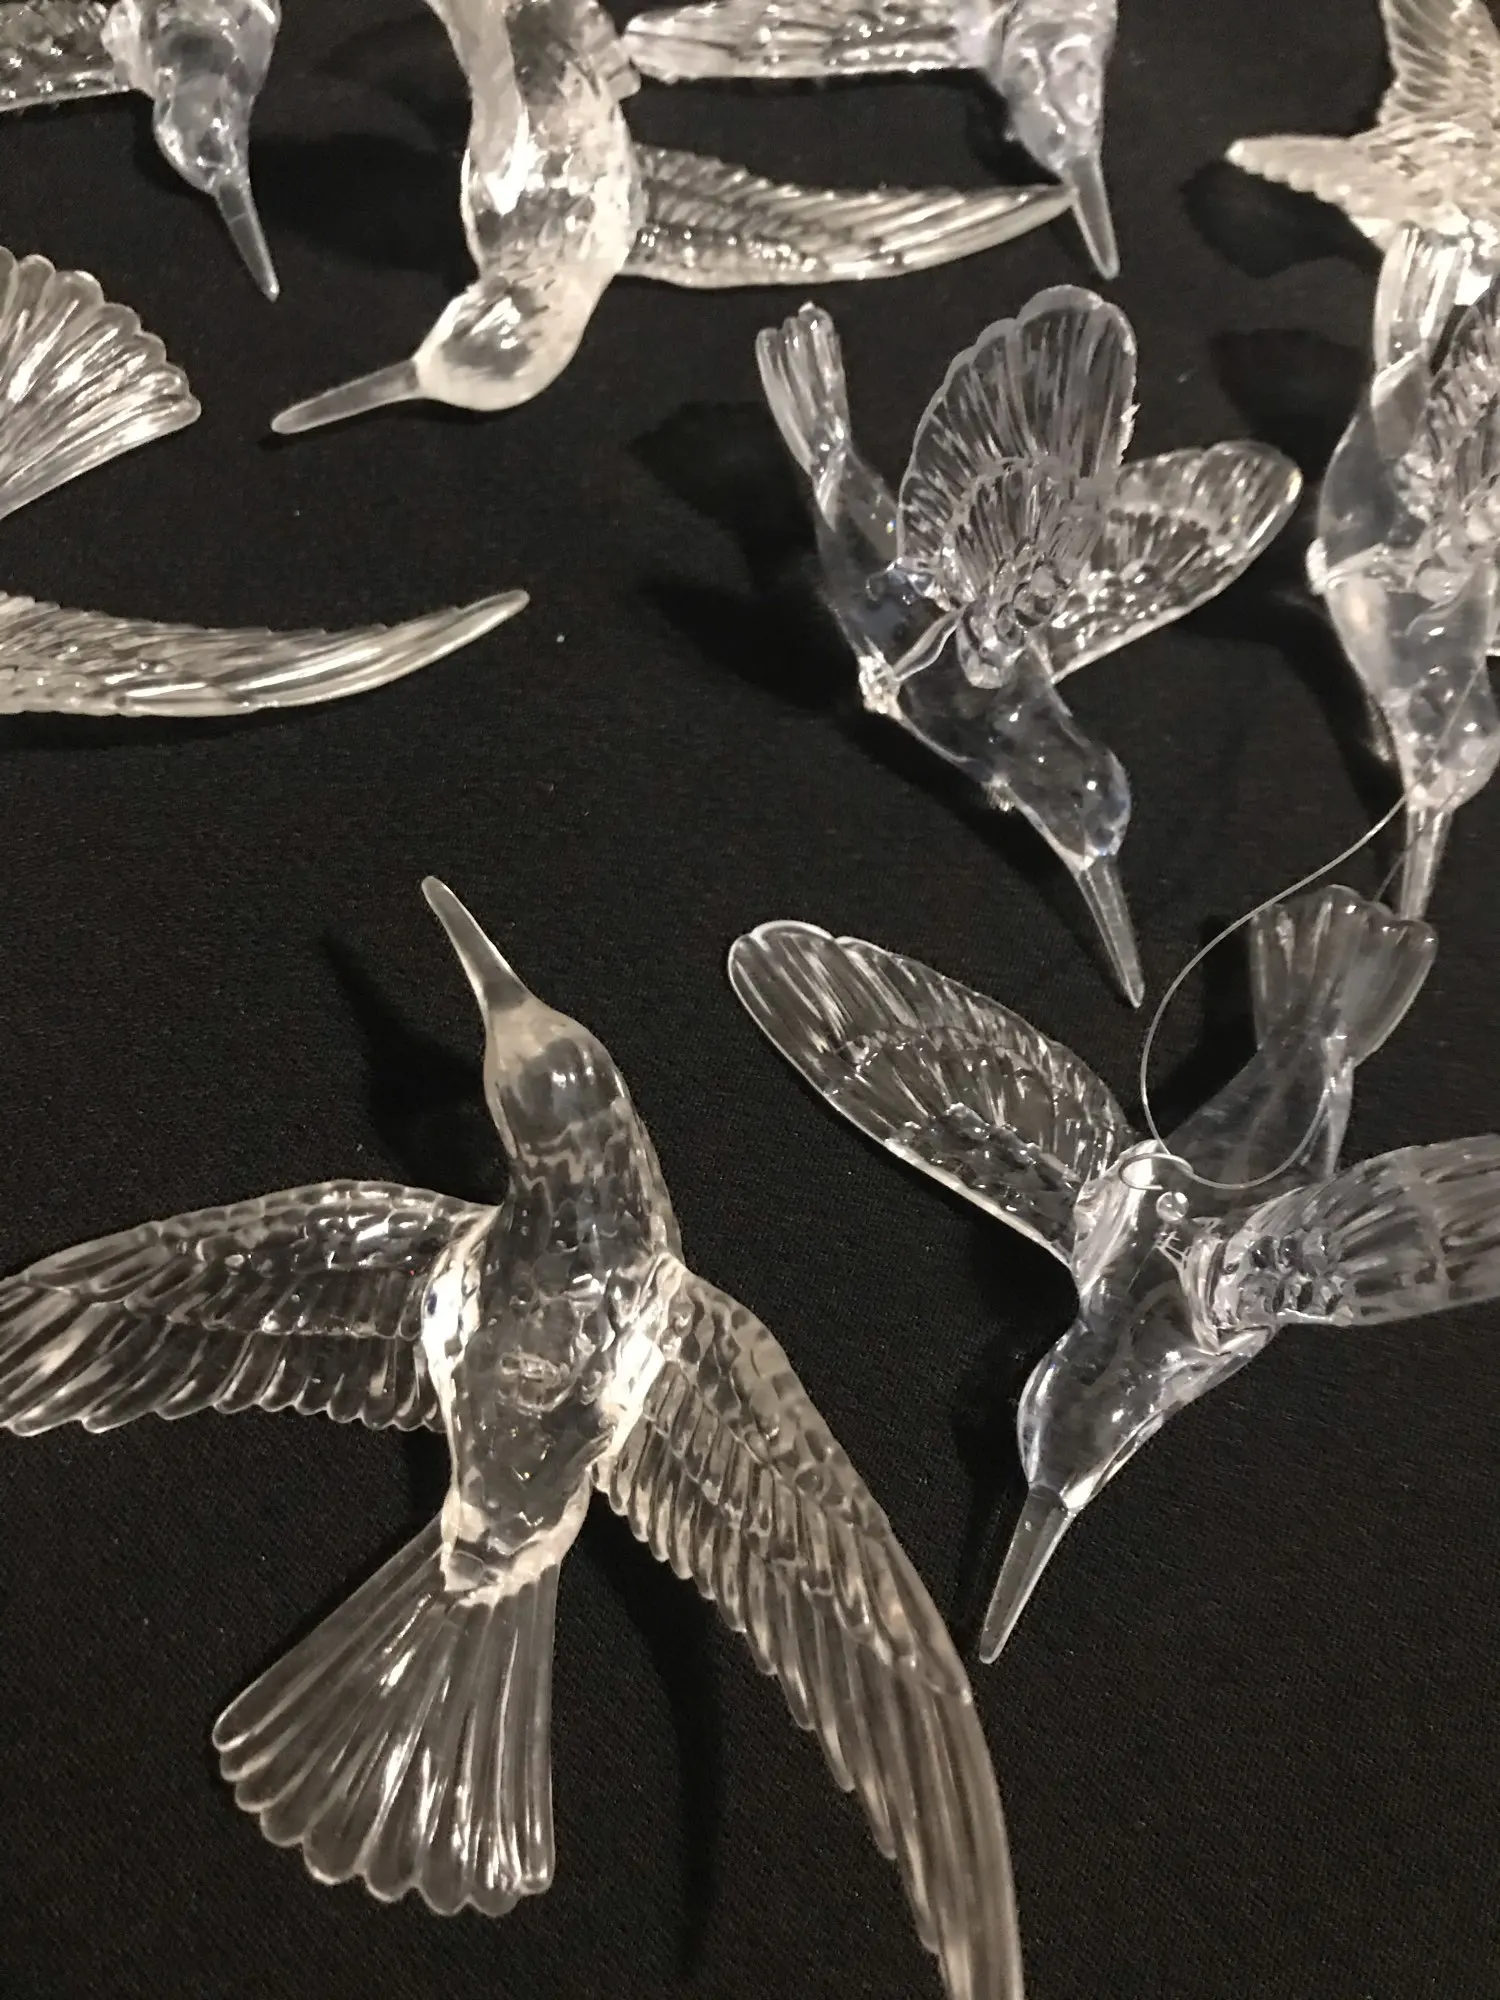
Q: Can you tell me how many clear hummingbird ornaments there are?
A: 9